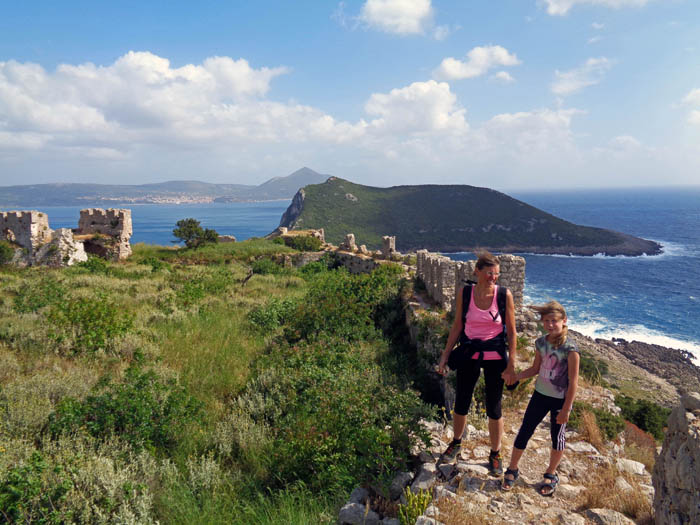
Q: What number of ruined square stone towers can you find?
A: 2